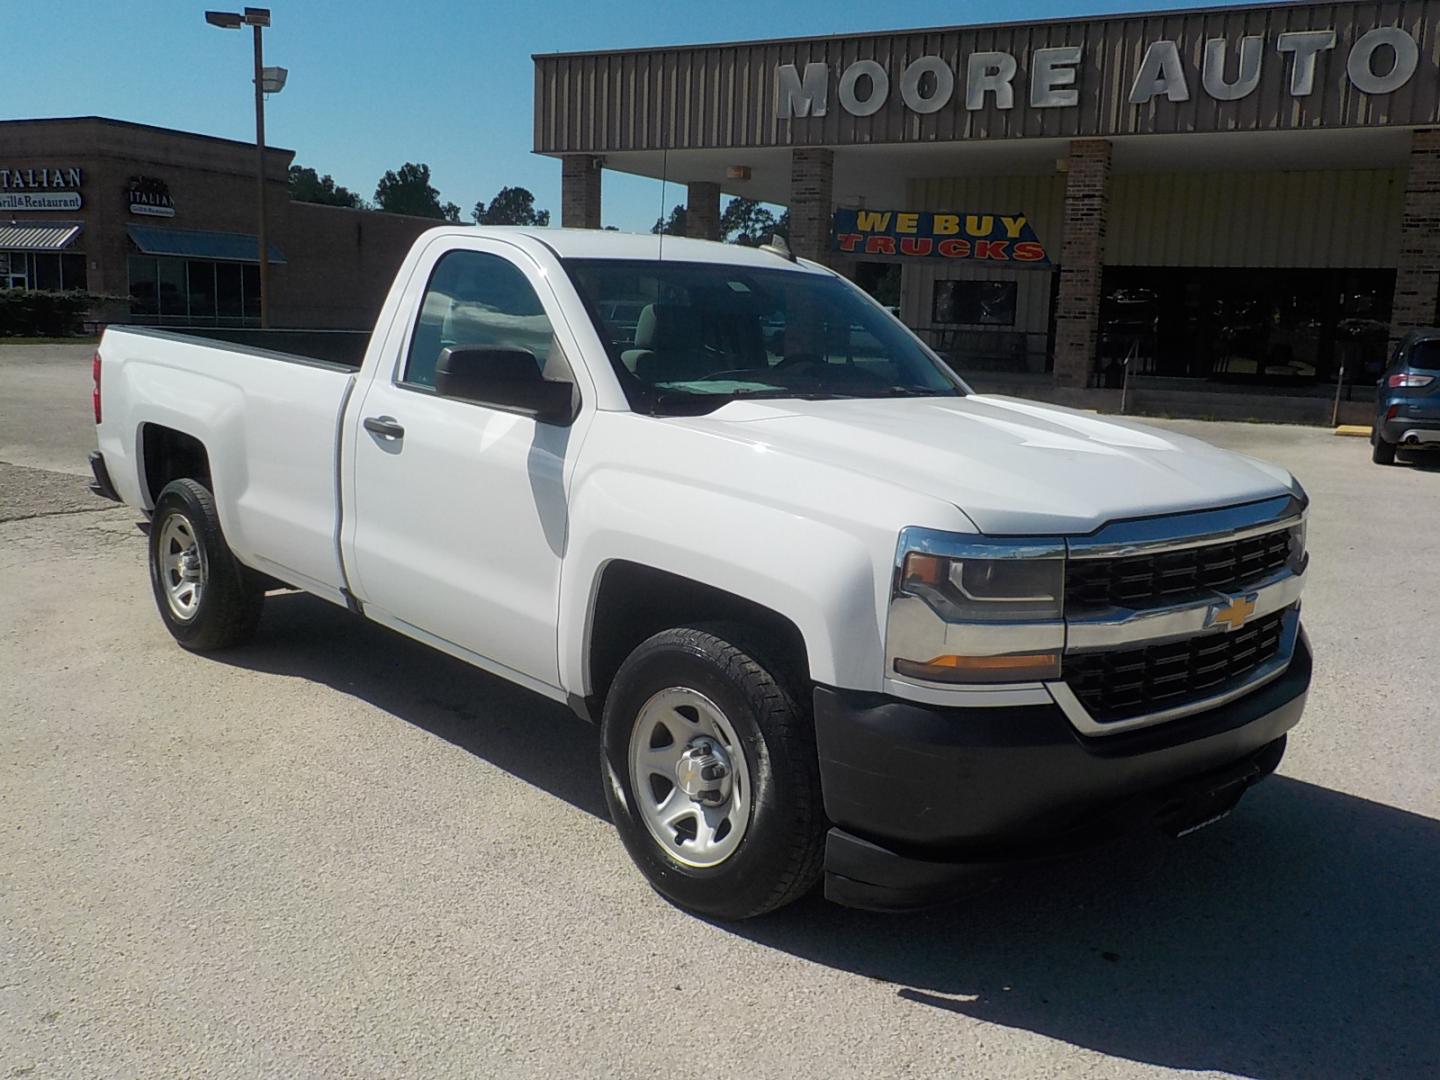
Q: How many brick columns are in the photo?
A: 5